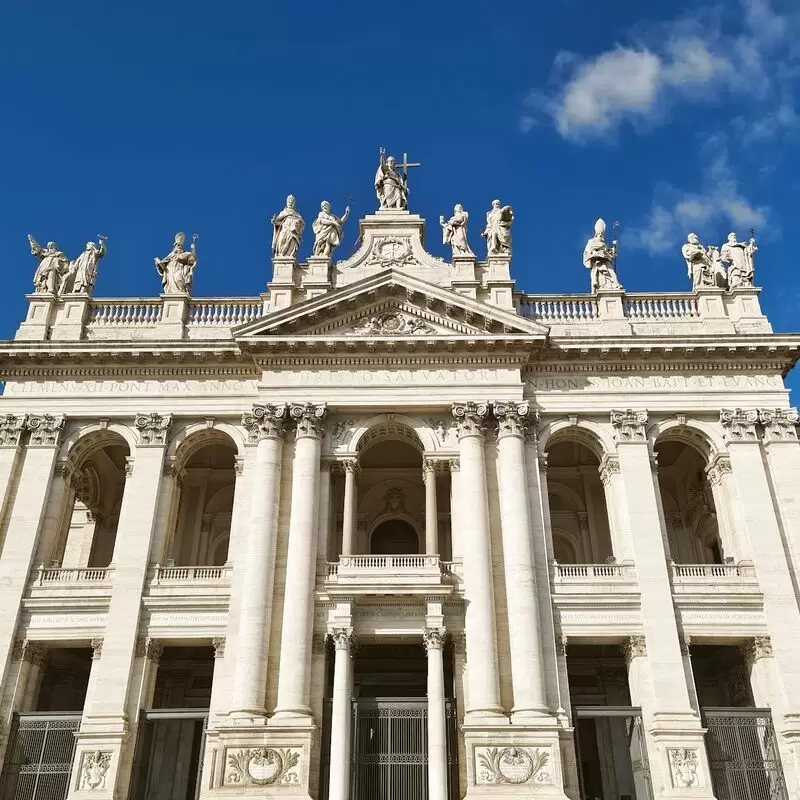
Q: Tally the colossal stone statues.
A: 11